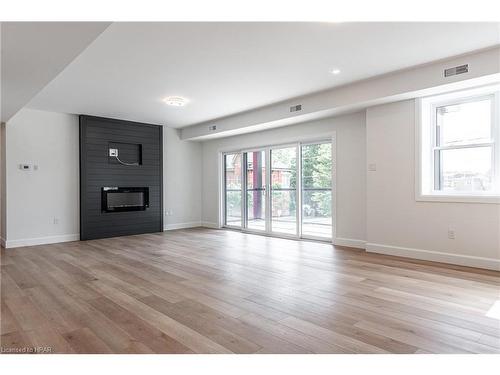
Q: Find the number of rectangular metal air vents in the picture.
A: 3